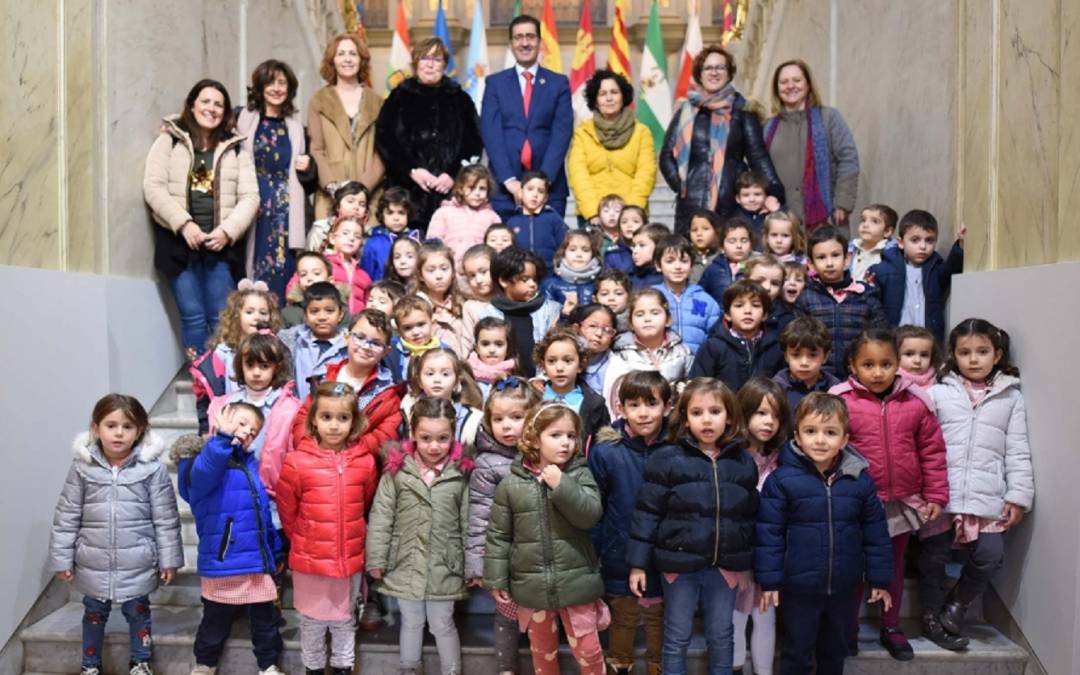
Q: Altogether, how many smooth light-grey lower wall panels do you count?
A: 2